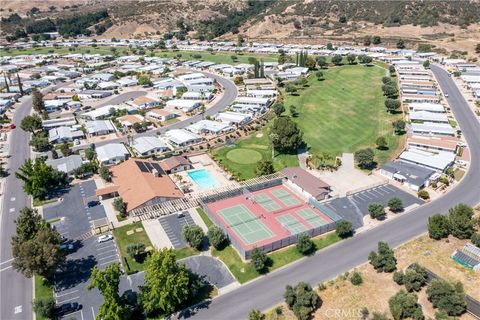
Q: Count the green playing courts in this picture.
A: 5